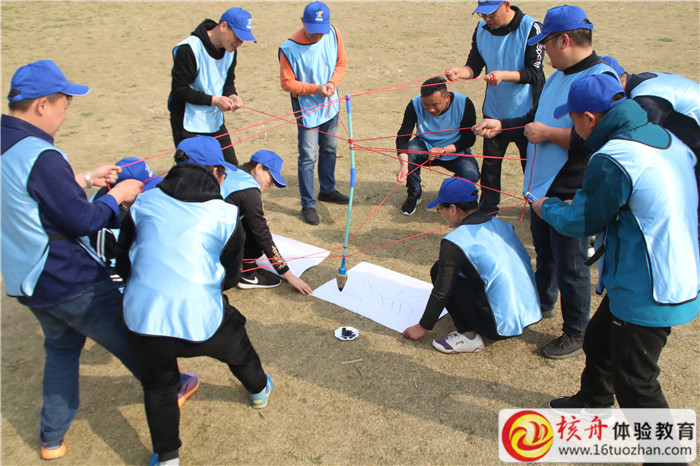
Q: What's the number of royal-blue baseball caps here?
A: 11